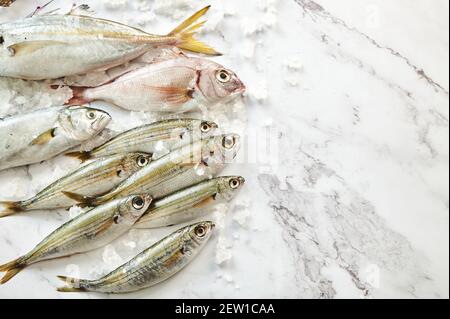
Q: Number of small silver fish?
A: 6